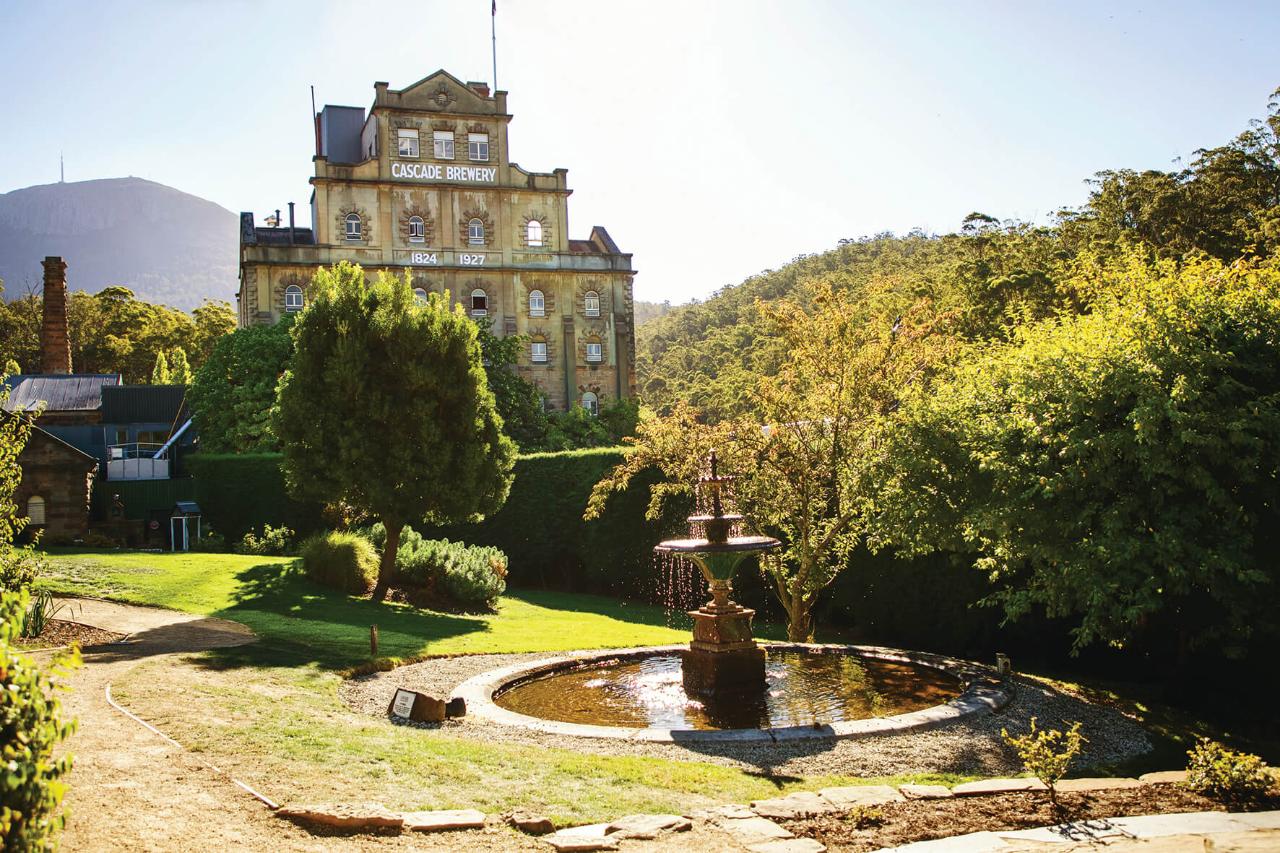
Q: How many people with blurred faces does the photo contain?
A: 0